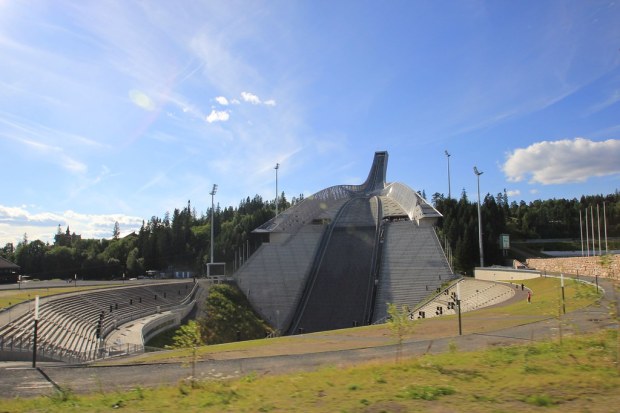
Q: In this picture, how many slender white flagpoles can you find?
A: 5